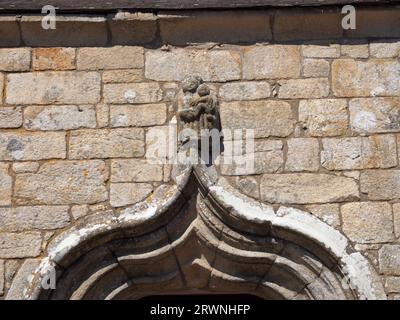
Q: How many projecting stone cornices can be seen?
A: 1